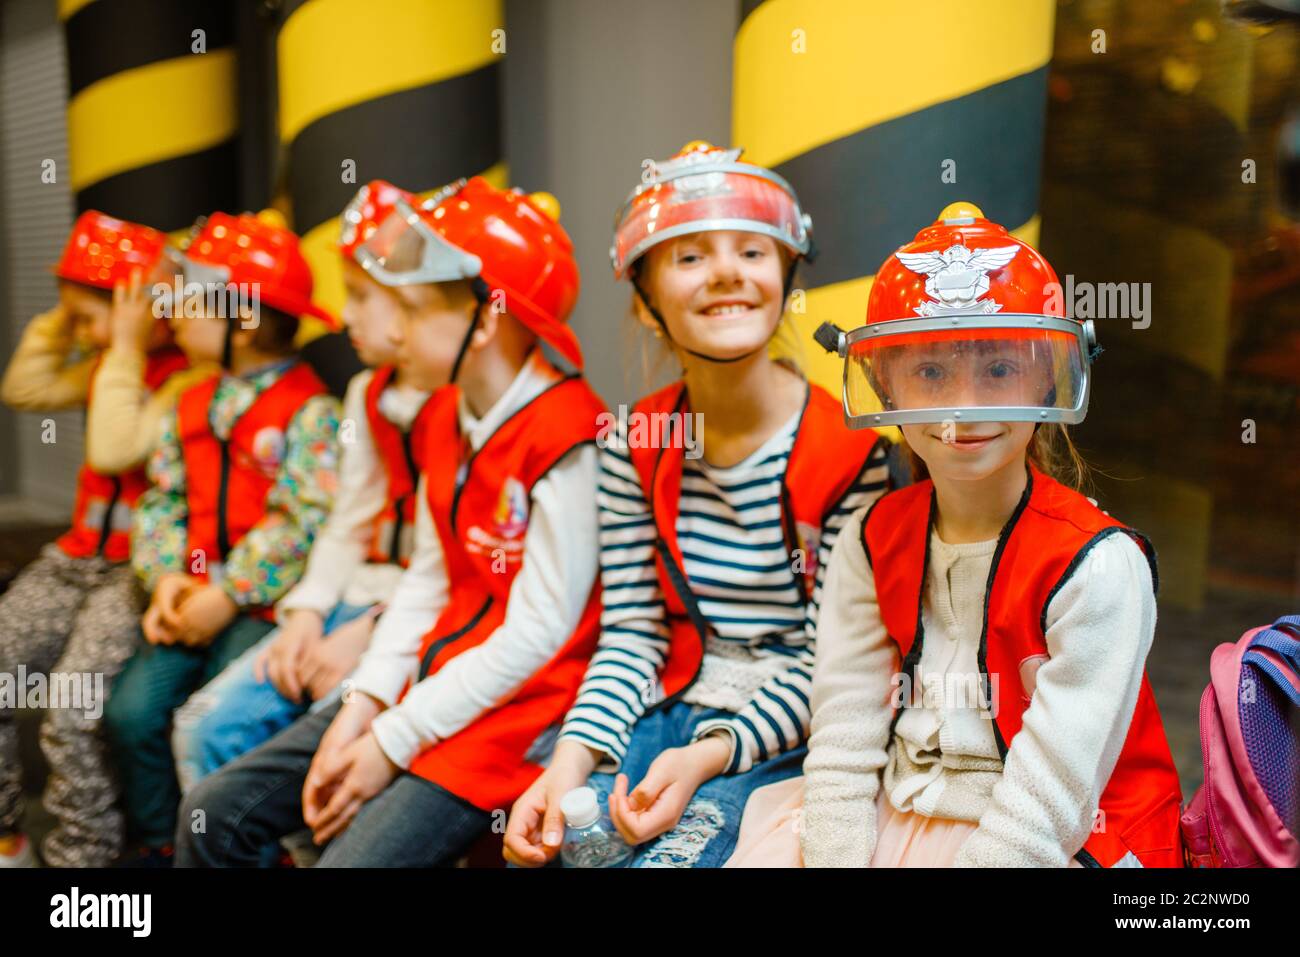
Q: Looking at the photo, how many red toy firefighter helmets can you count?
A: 6